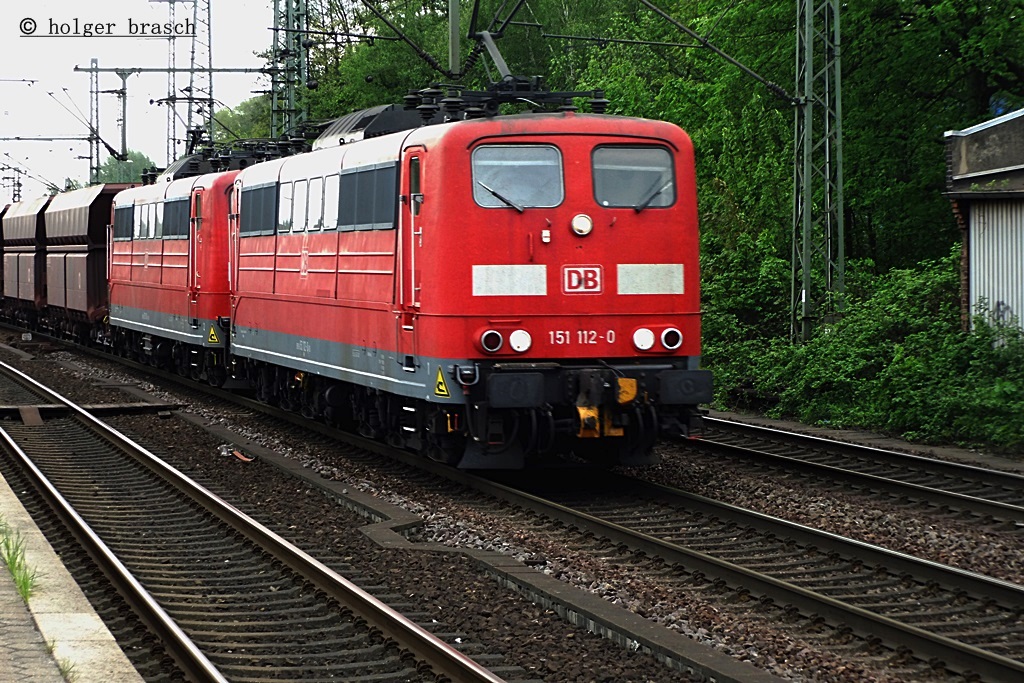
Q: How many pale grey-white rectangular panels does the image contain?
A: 2